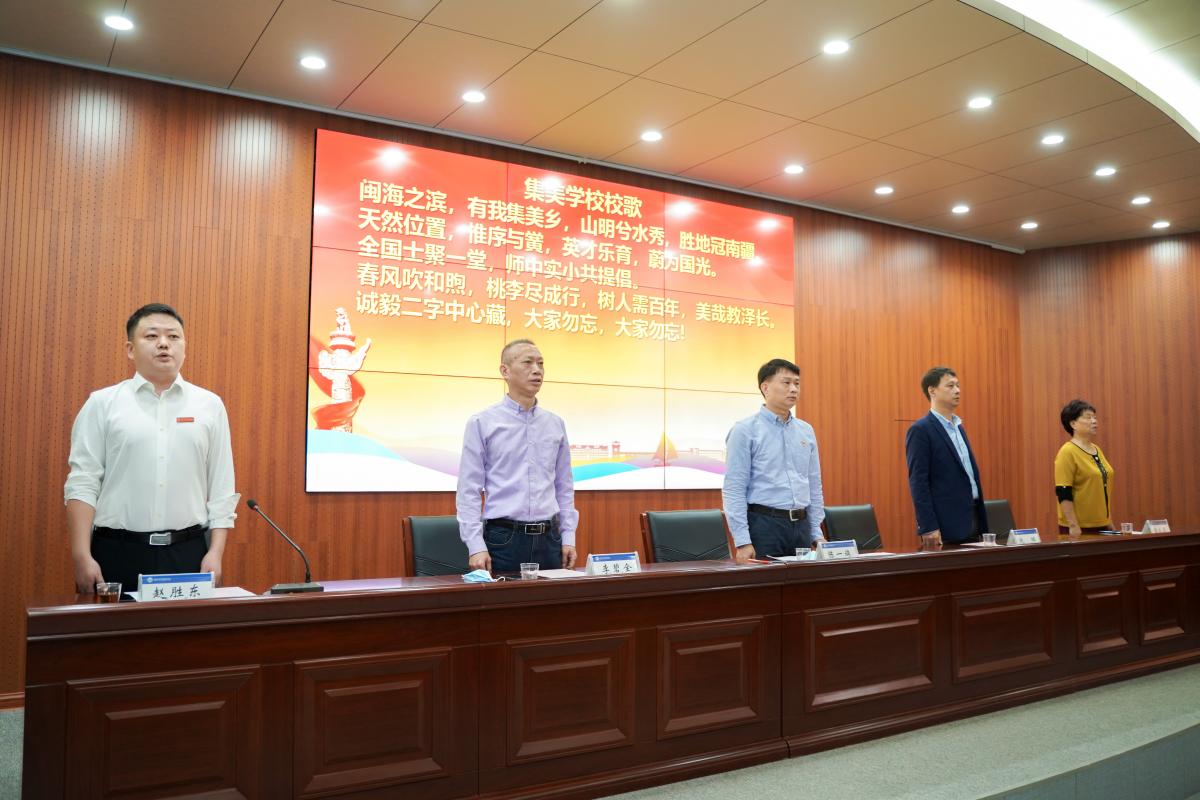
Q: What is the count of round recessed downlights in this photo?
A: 14